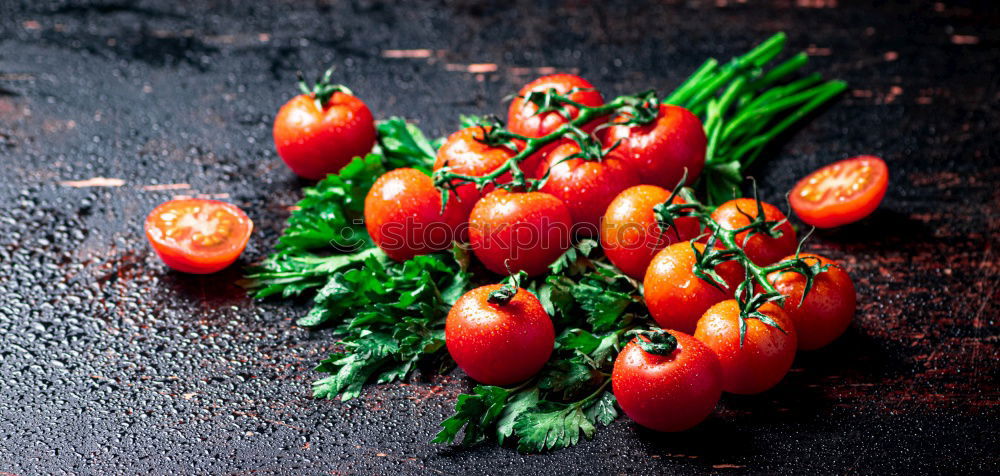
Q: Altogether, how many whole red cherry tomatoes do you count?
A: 14